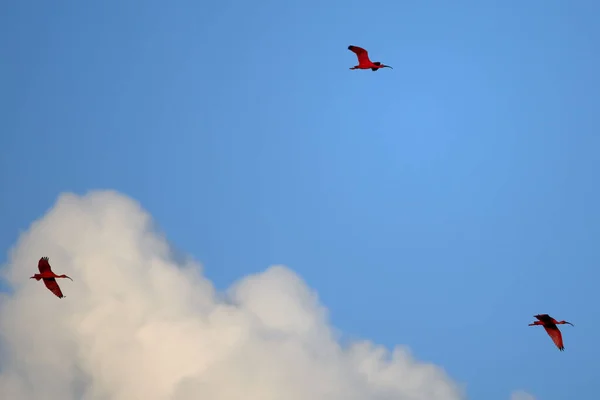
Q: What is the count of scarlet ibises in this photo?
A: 3